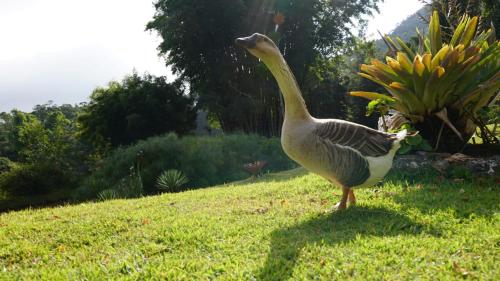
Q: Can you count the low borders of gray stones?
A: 1